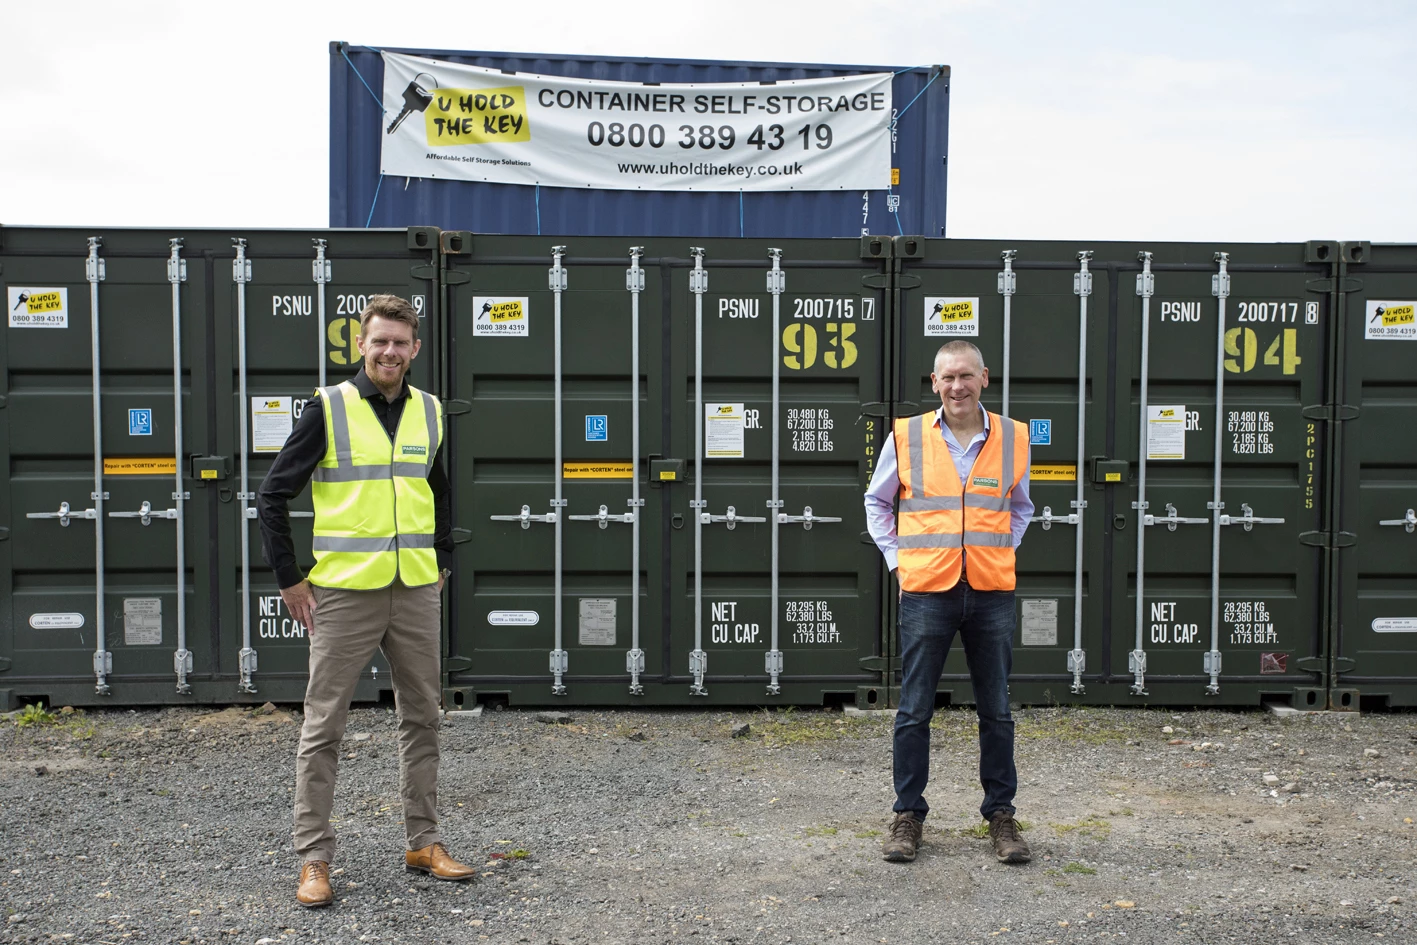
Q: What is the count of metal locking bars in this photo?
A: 12